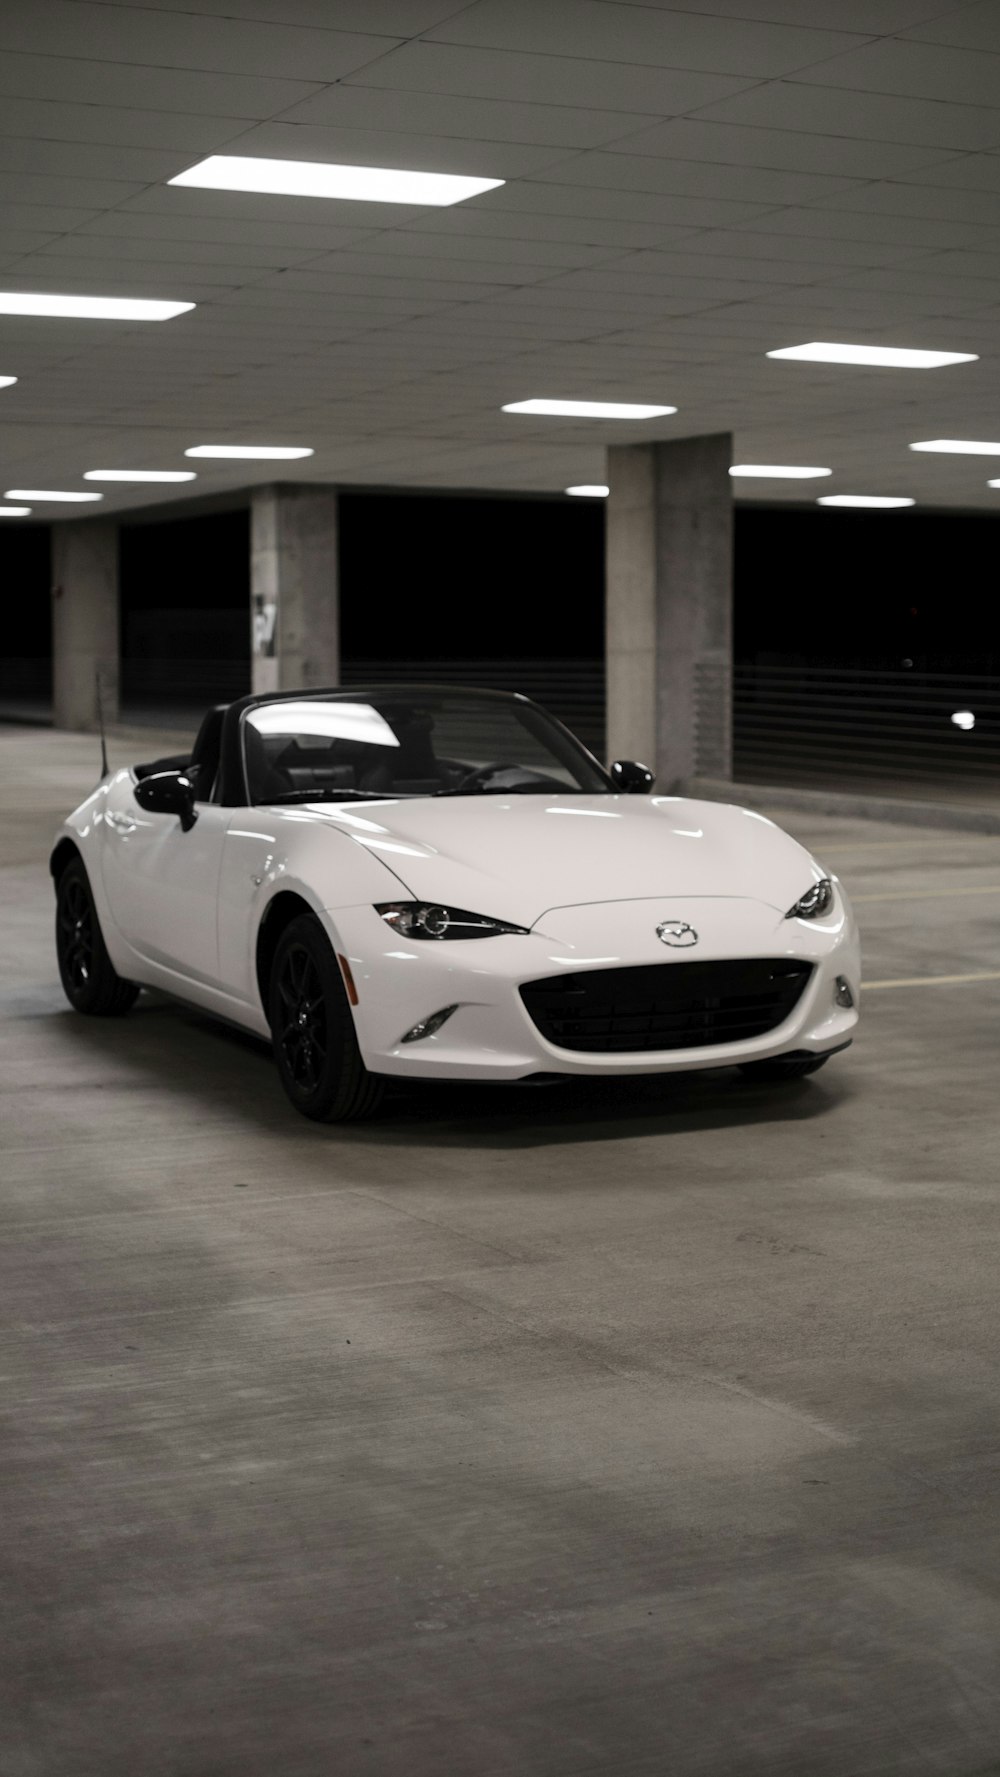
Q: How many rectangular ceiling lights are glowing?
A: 14